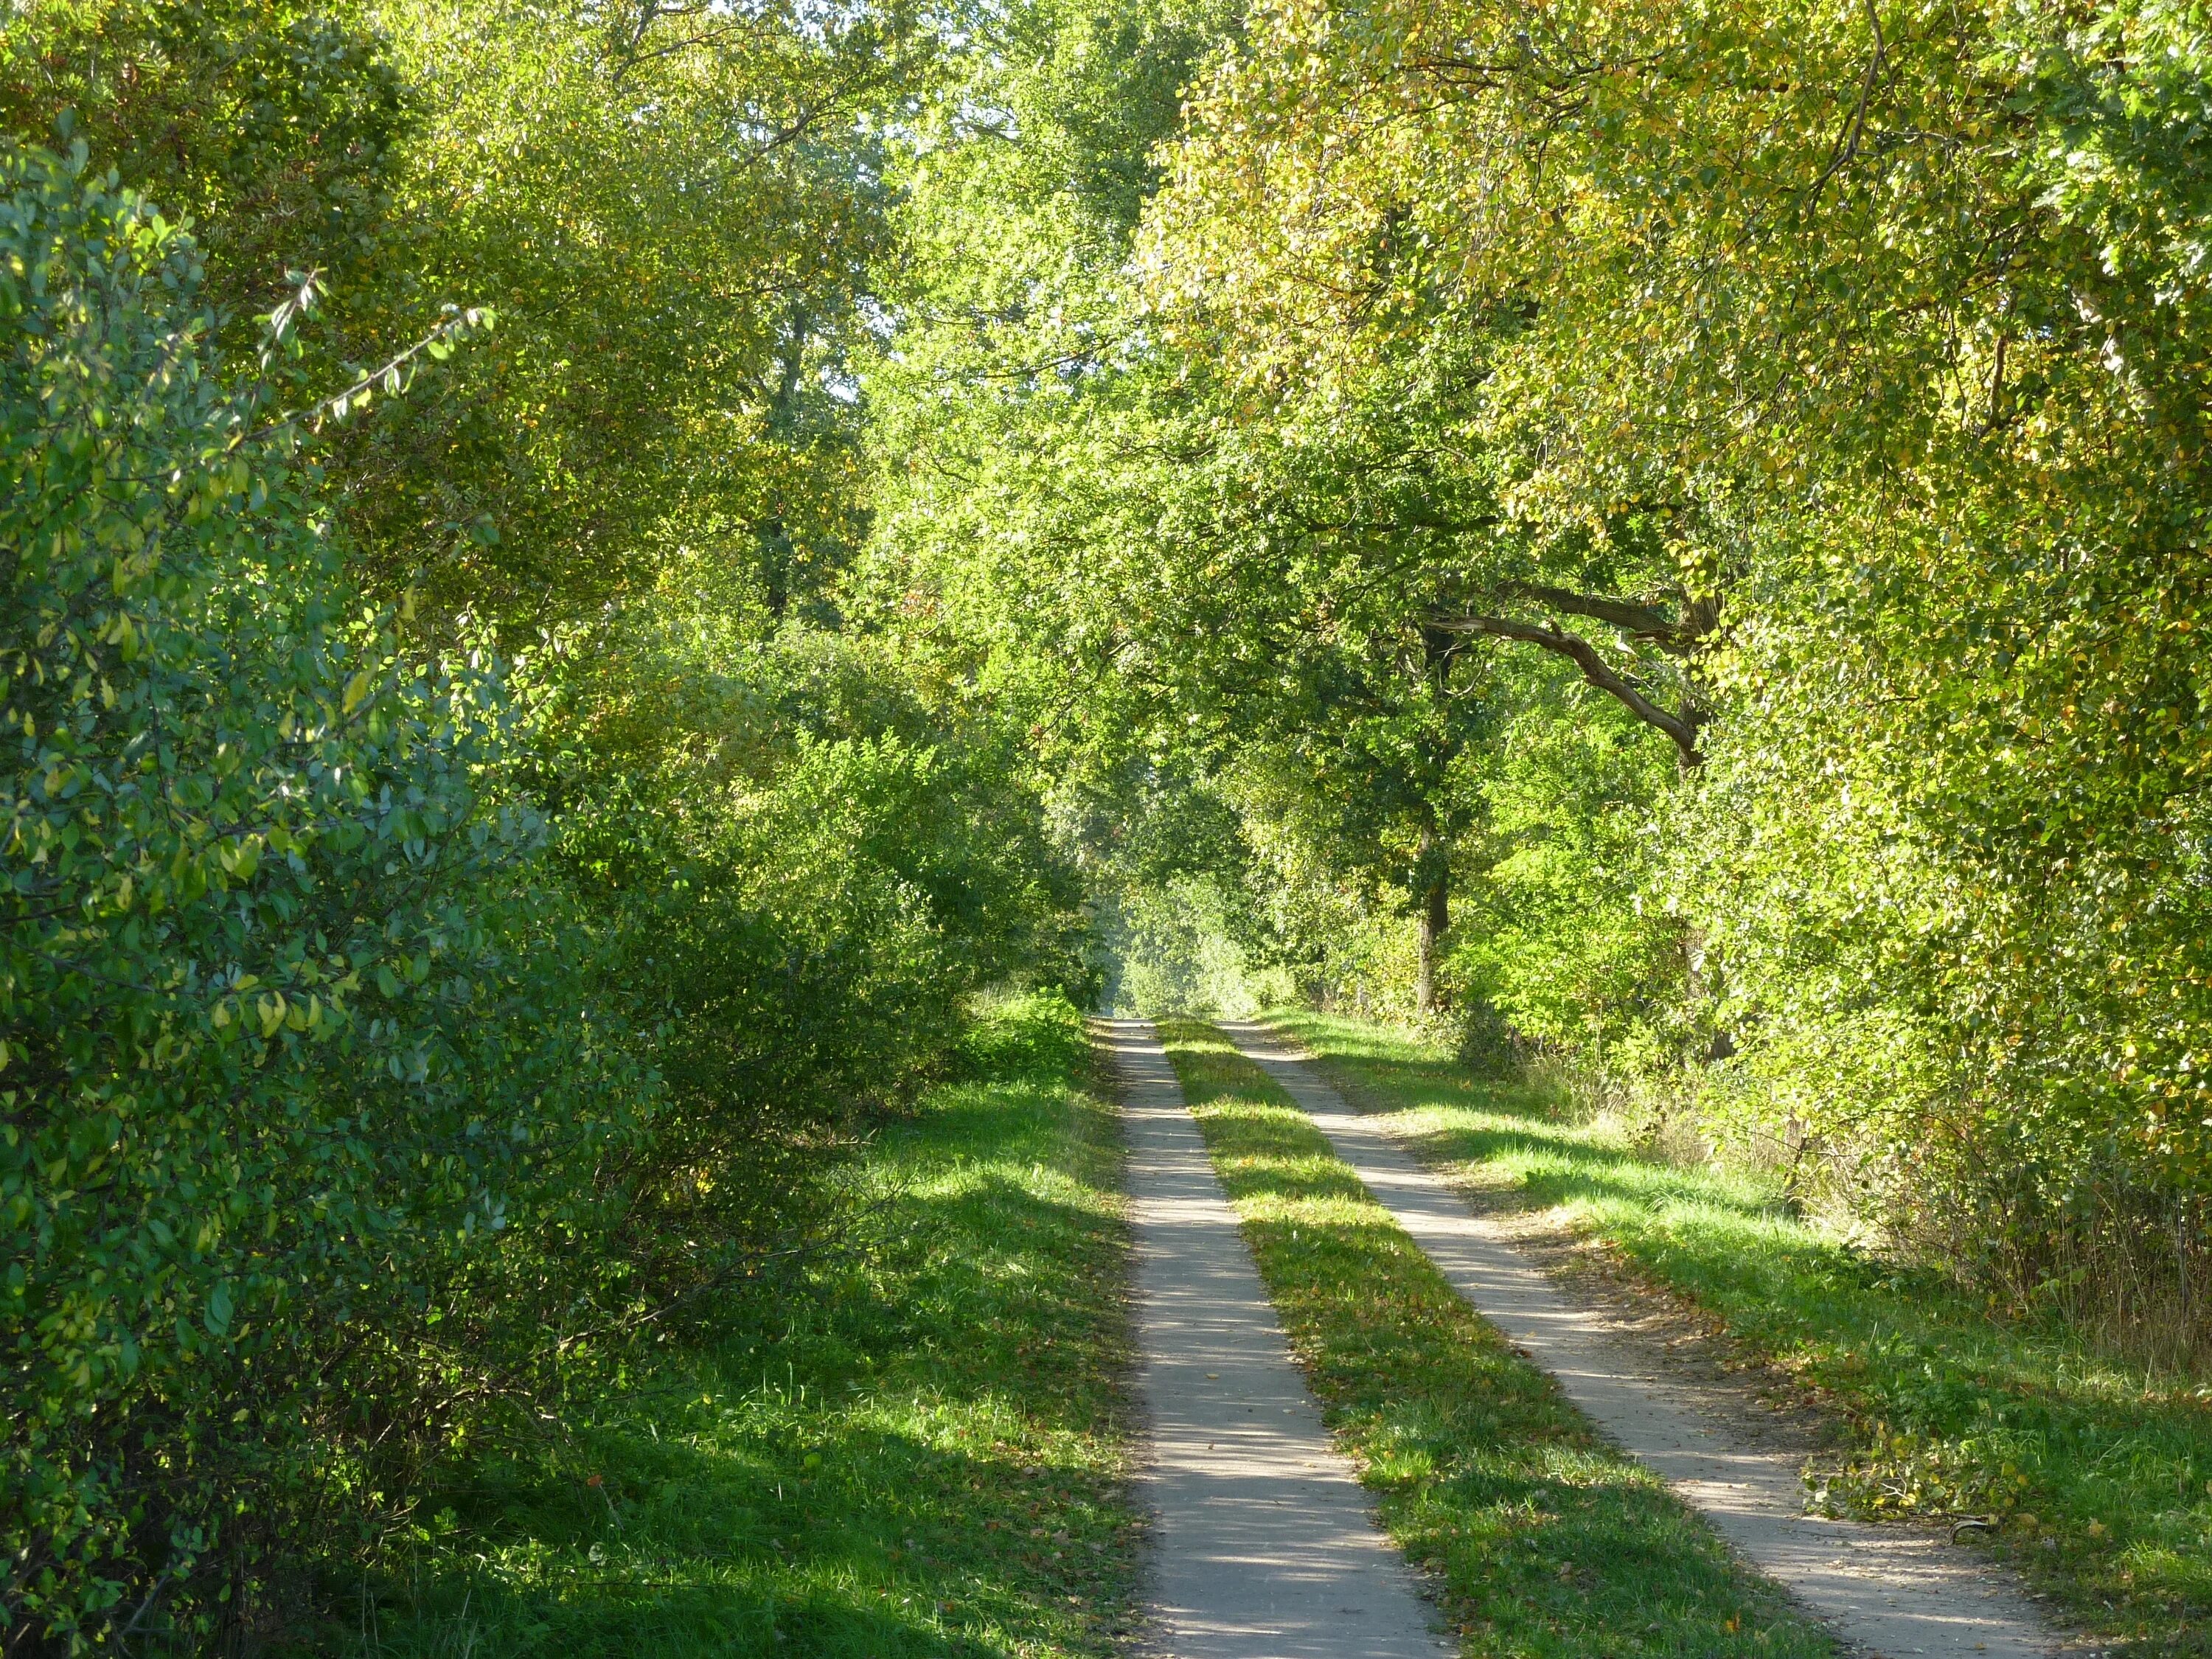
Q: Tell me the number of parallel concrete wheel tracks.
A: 2